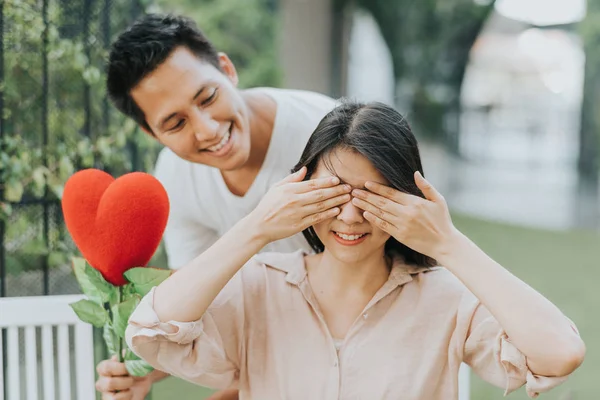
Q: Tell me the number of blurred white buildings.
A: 1